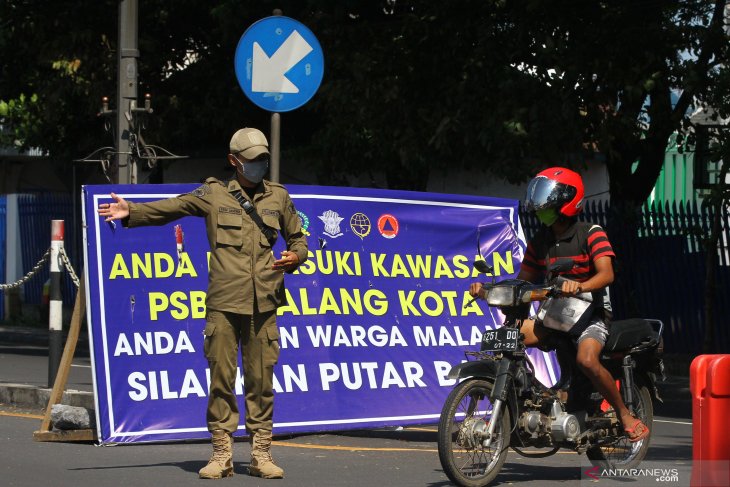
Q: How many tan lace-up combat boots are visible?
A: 2